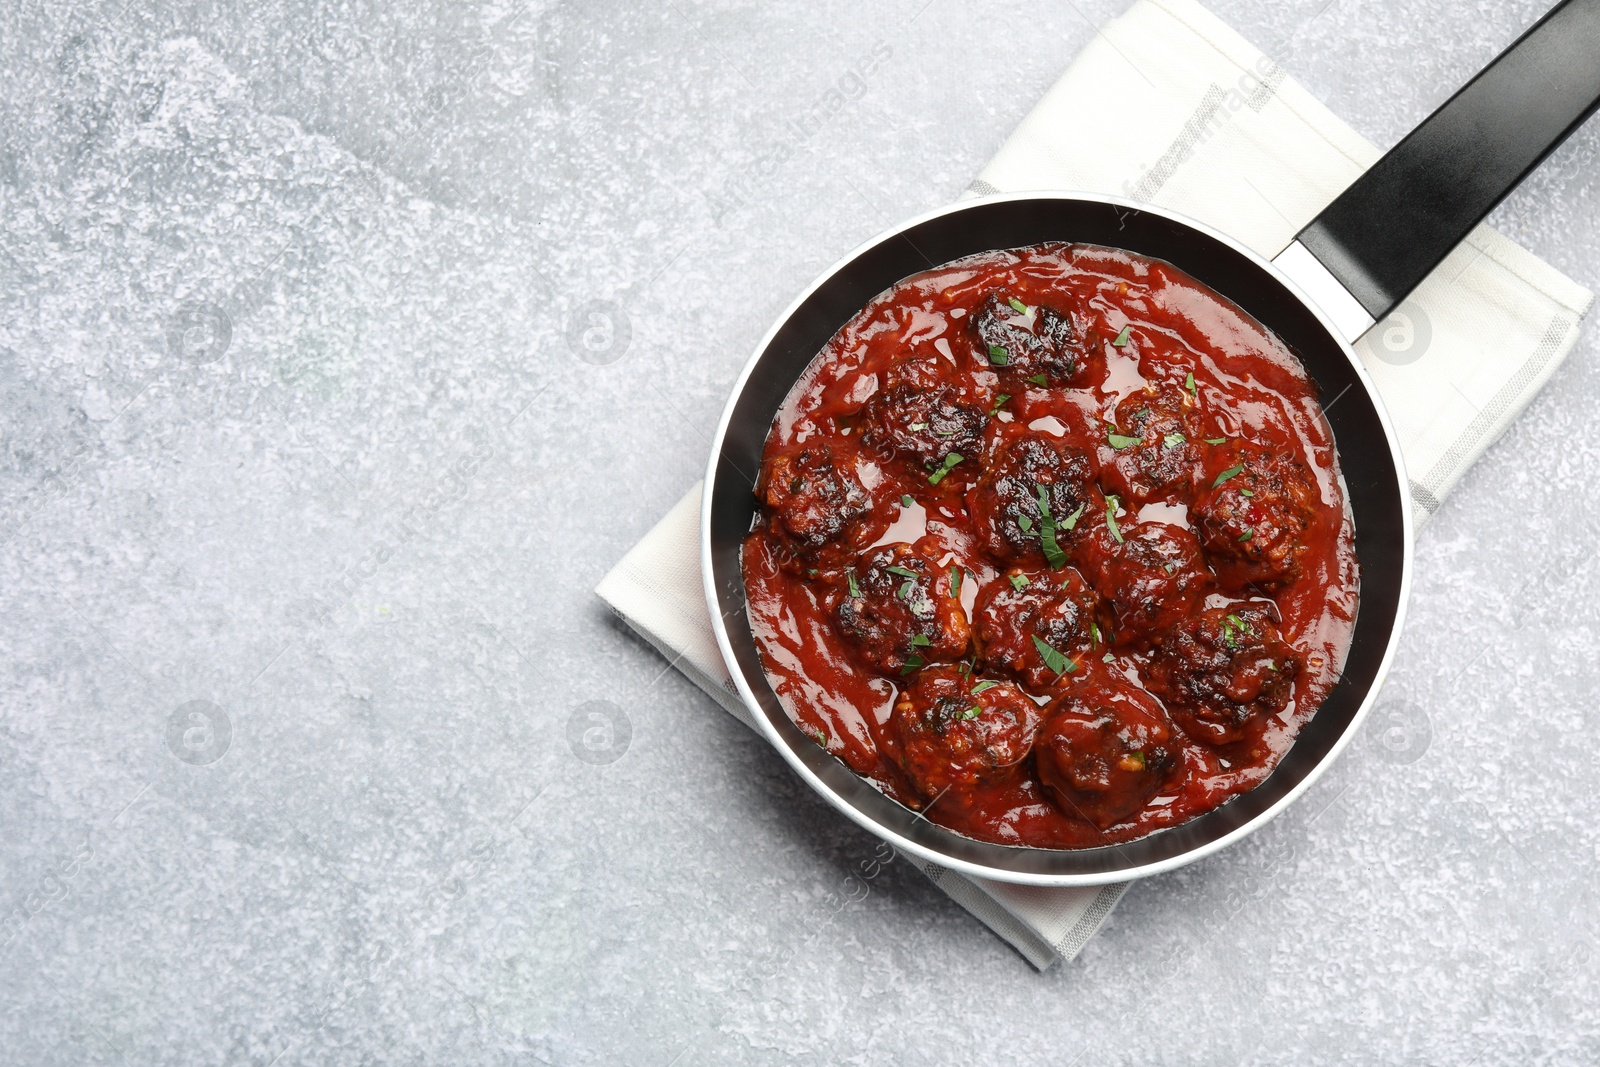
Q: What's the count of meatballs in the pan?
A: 12